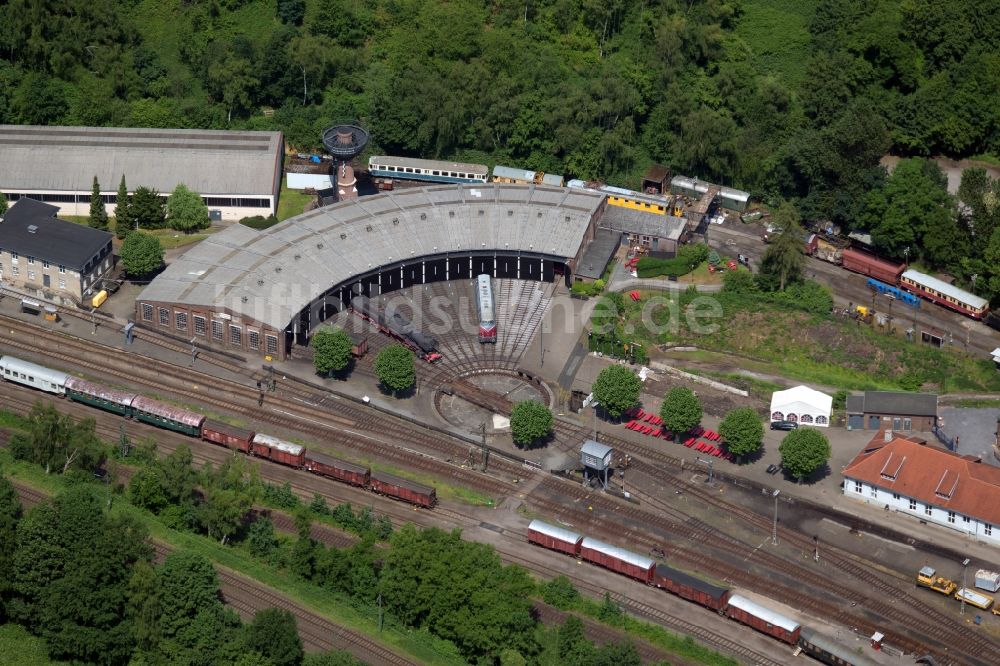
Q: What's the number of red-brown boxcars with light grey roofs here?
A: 4